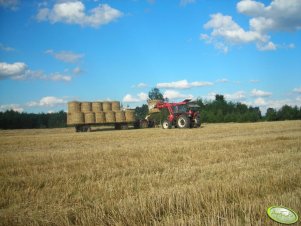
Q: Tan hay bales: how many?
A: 12